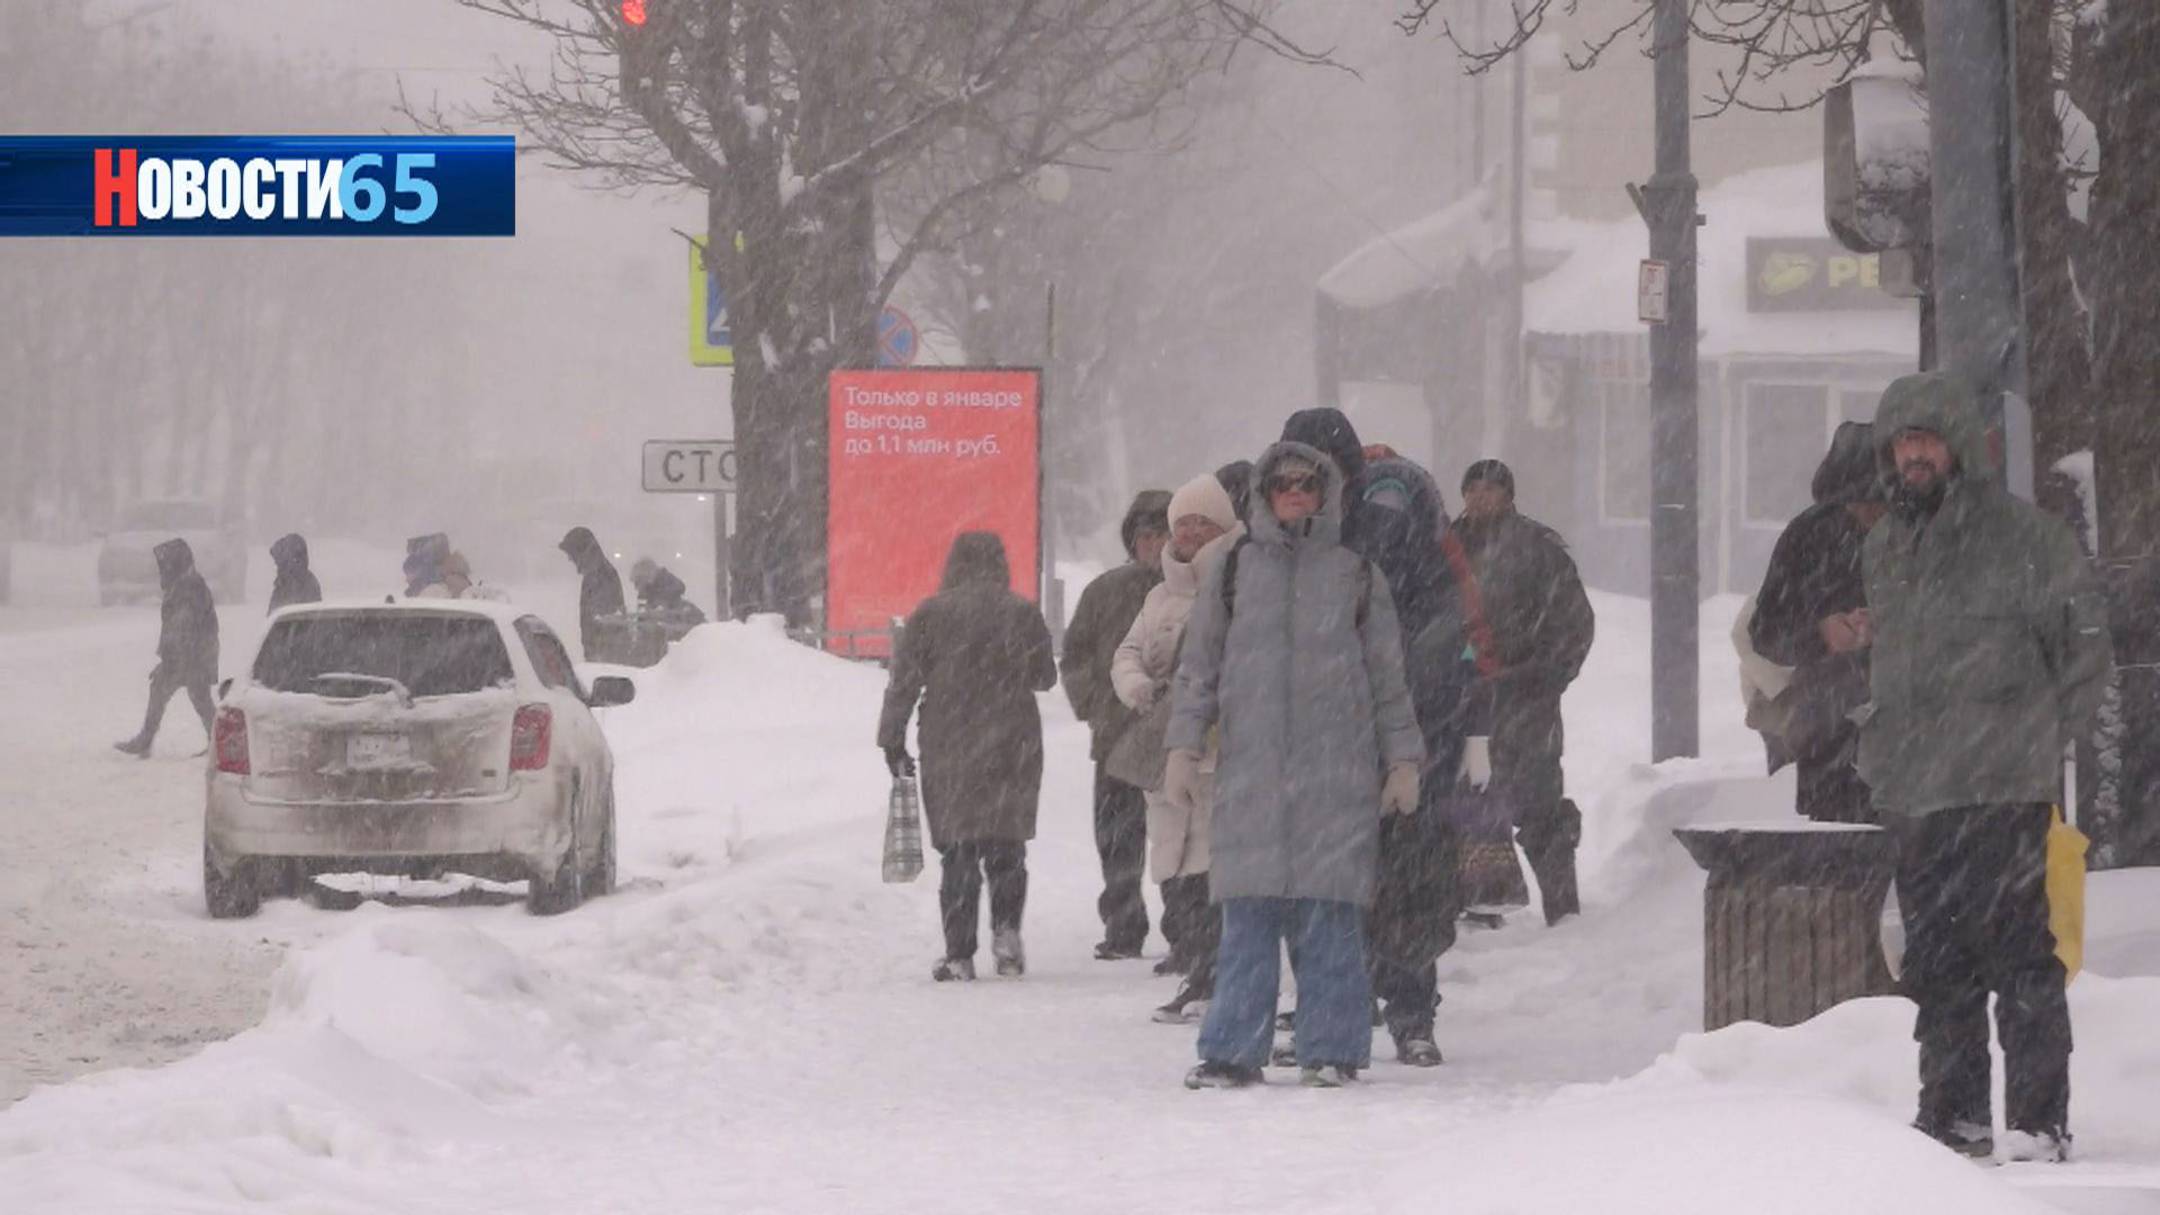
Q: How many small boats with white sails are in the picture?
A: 0